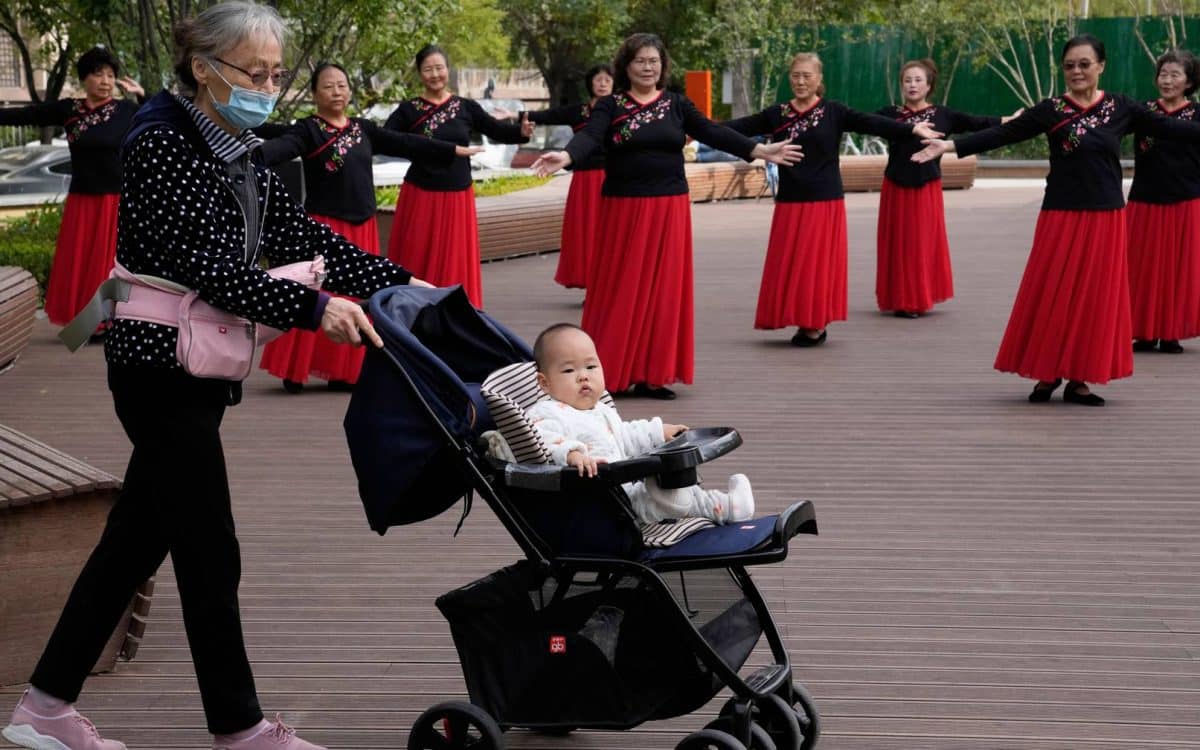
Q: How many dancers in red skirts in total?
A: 9